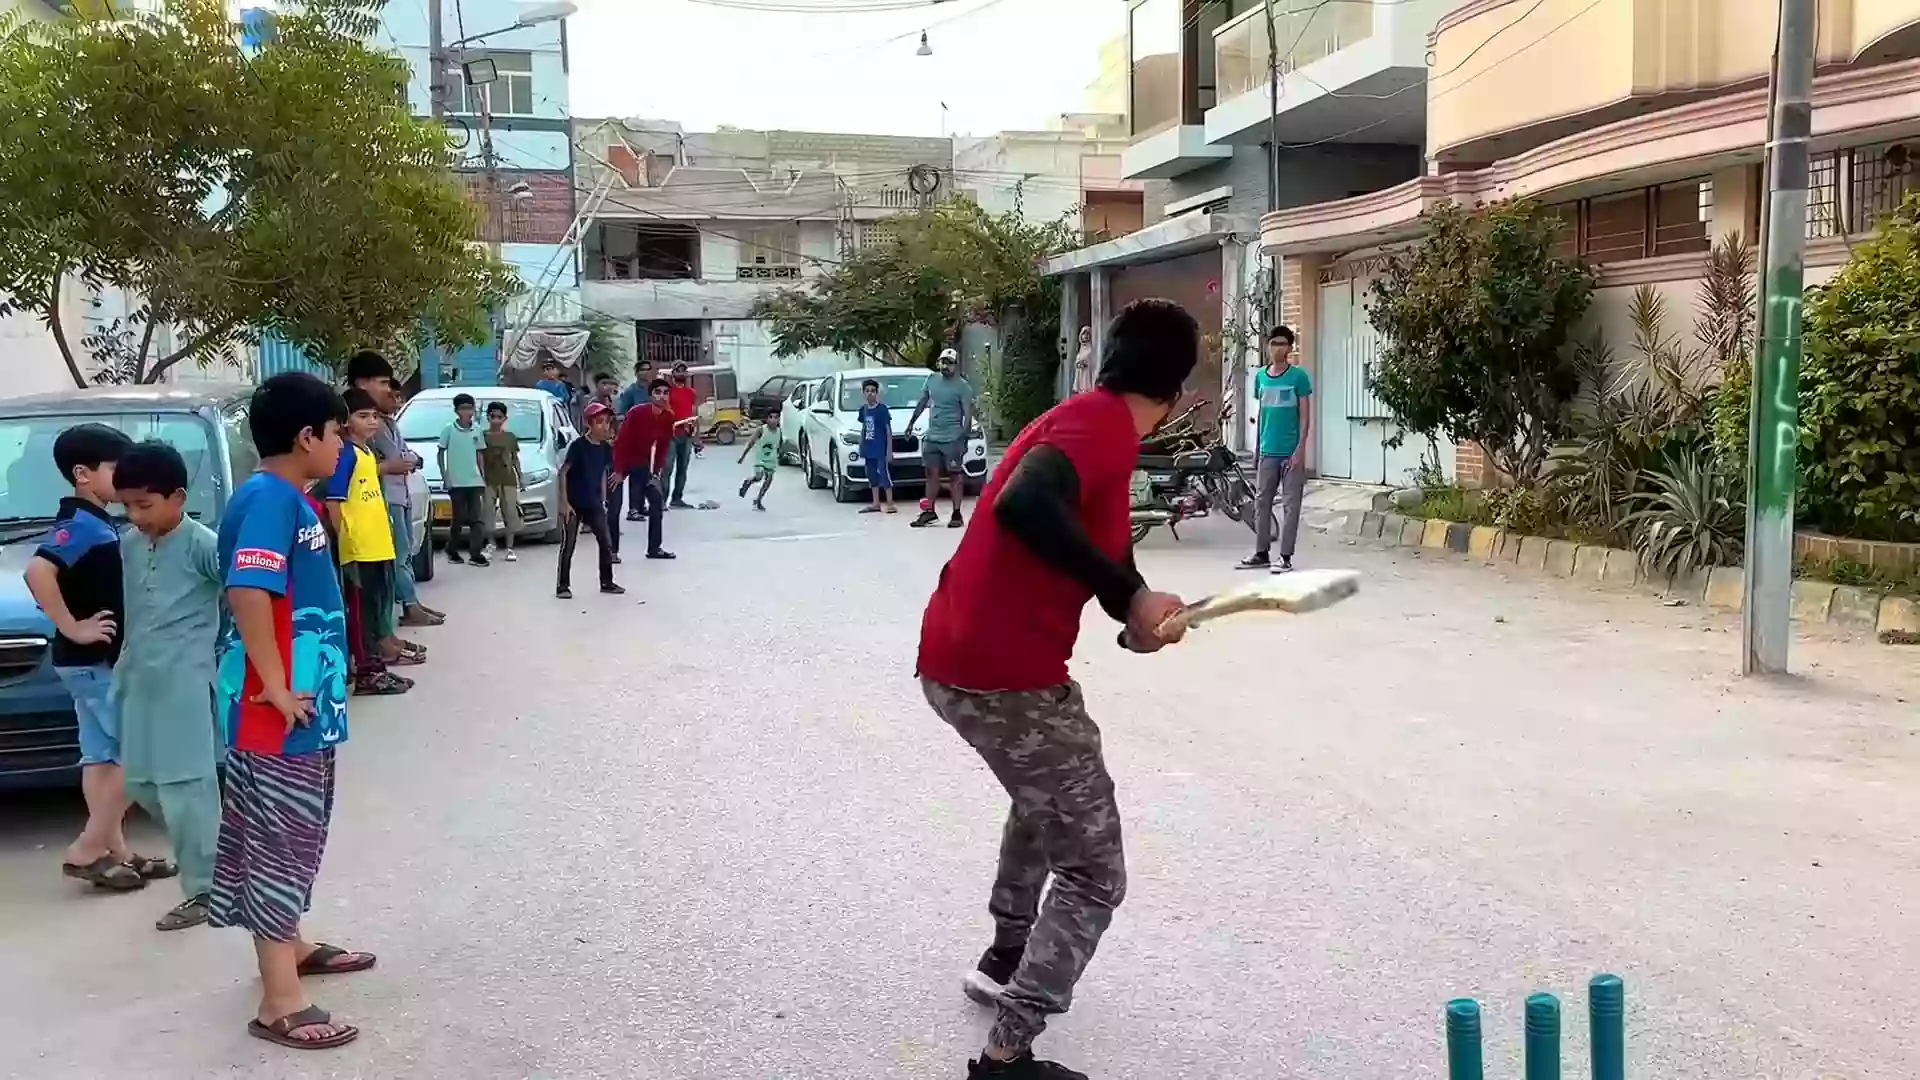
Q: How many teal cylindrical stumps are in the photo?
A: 3